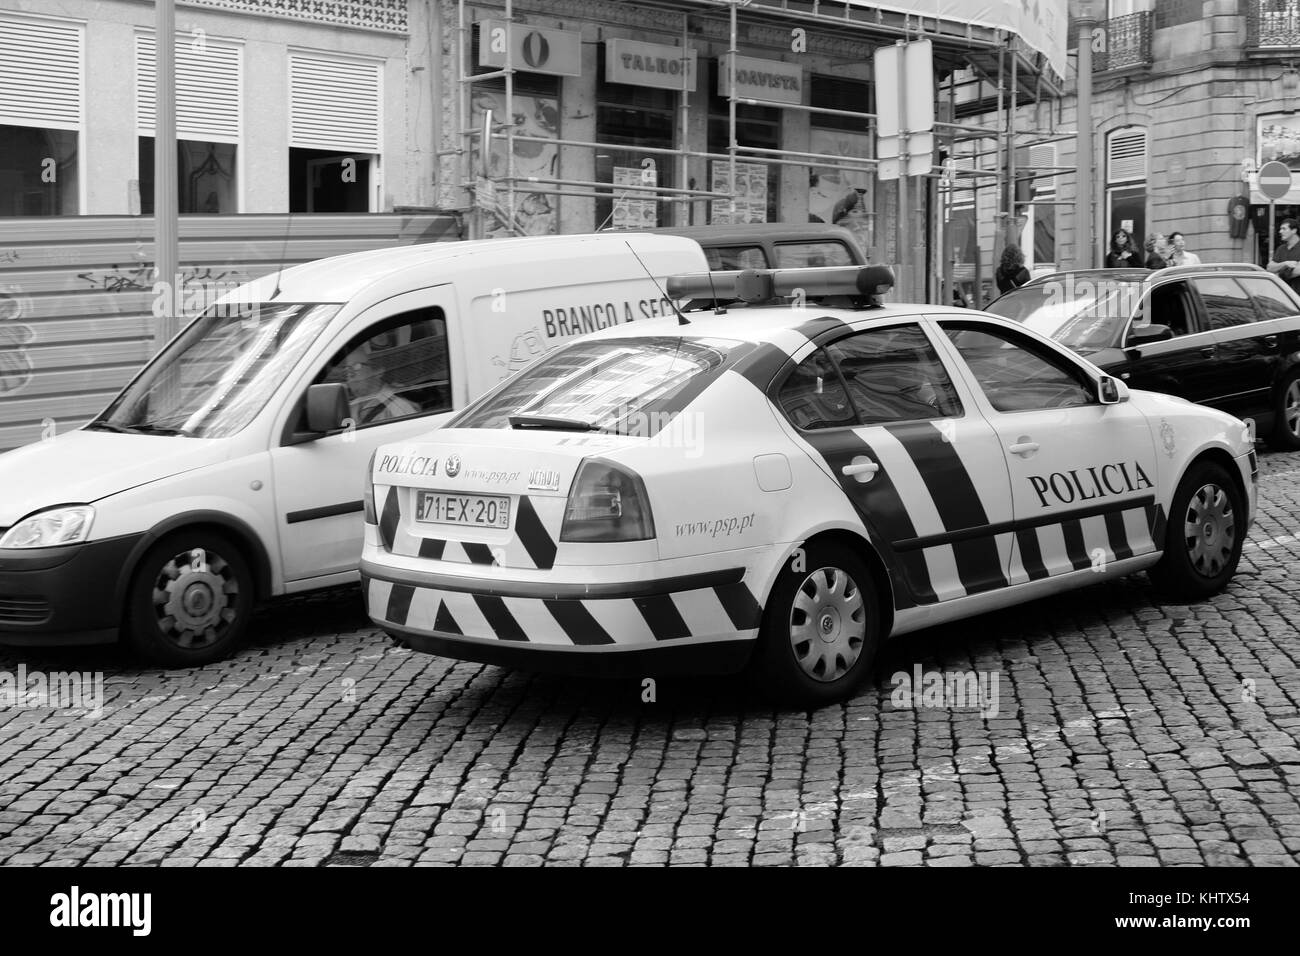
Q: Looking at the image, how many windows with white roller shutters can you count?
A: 3